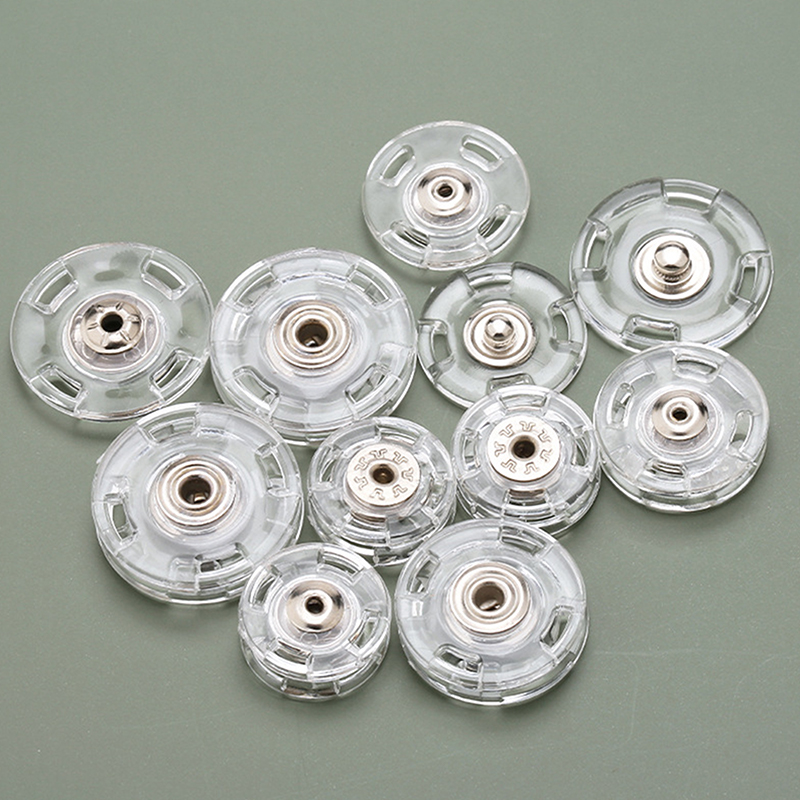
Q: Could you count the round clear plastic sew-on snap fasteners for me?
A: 11